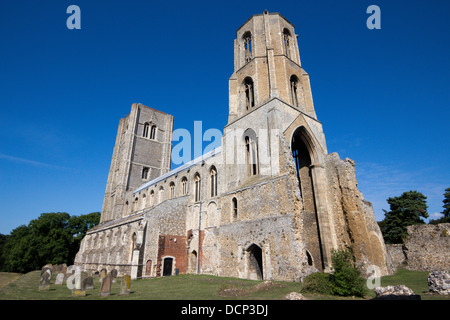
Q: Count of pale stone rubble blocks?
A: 3